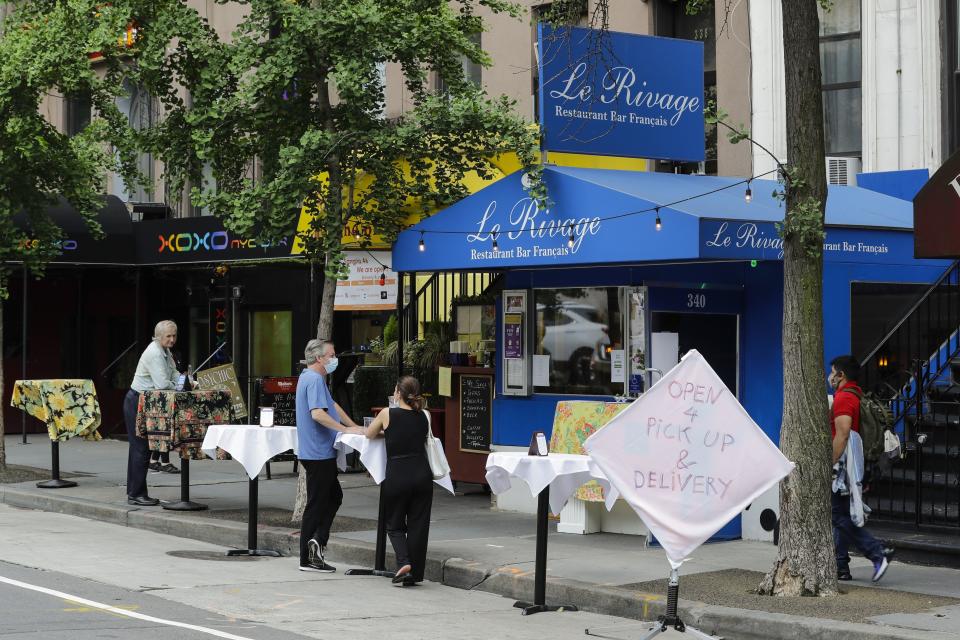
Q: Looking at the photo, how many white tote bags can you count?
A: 1